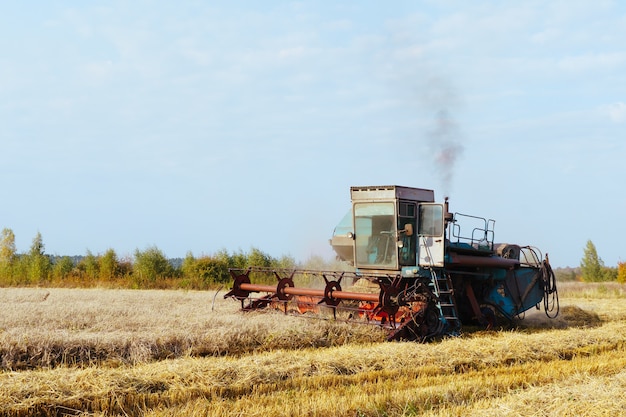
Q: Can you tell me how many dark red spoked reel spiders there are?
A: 4